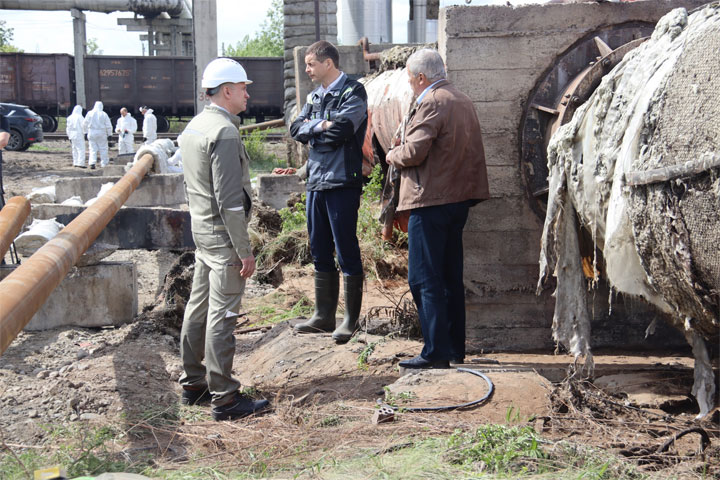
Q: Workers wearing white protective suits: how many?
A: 4